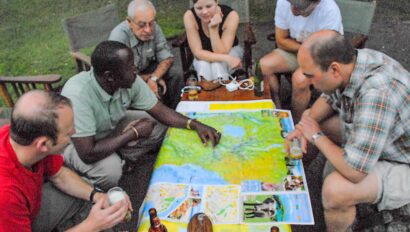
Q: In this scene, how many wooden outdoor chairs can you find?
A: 4